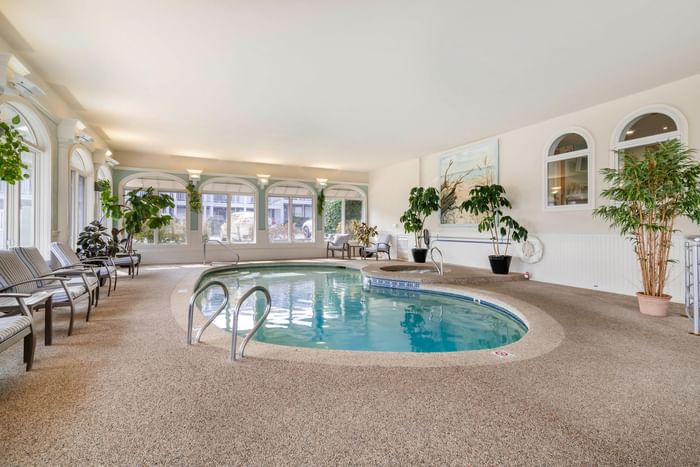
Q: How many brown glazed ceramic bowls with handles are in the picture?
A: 0